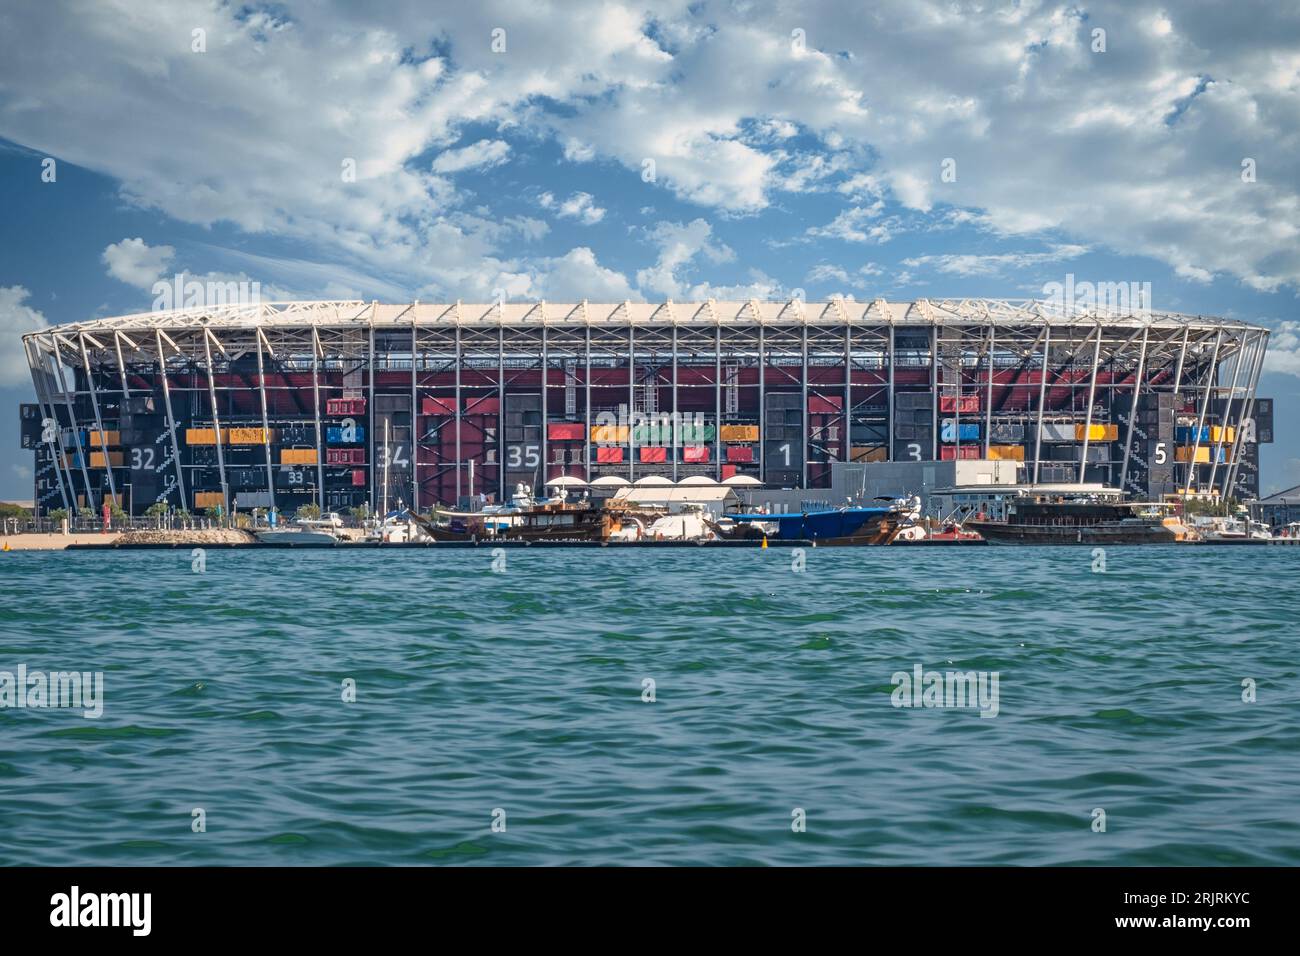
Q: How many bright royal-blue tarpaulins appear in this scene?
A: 1